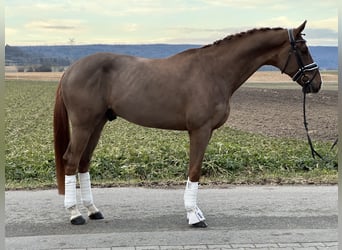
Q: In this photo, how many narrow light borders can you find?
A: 2